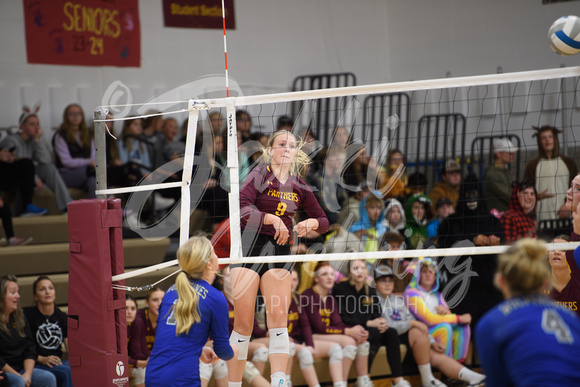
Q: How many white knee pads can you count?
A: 12